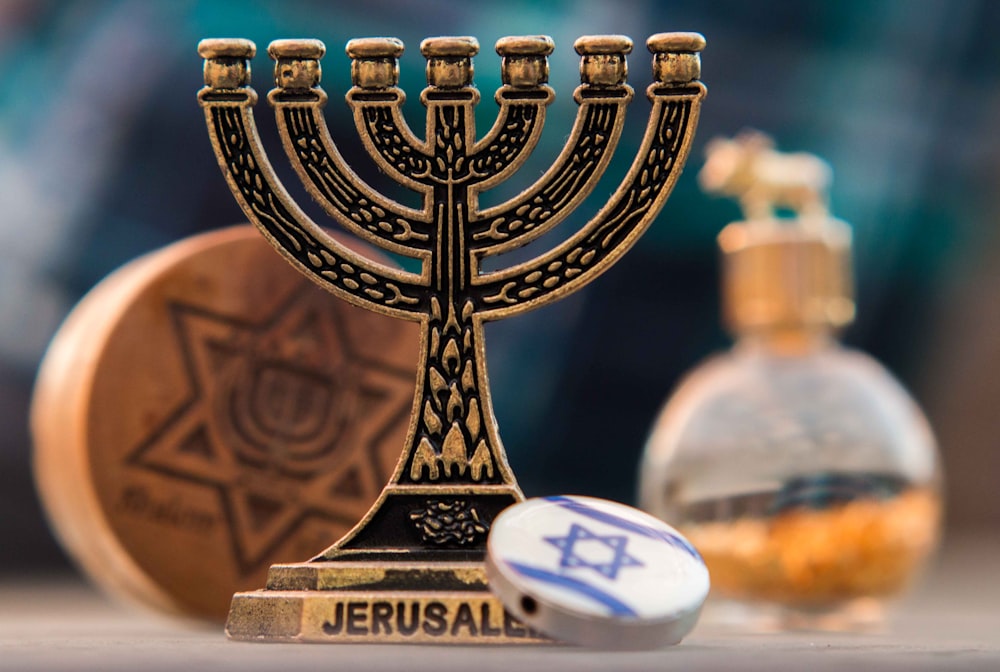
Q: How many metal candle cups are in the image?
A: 7